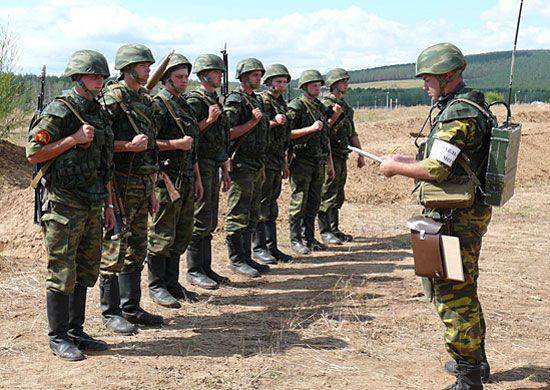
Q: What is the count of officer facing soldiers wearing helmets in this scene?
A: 8